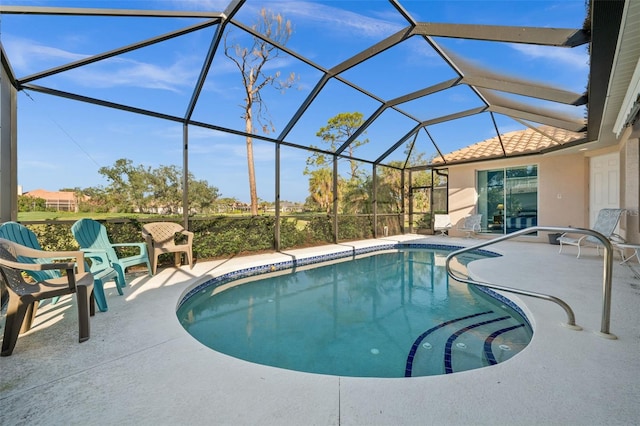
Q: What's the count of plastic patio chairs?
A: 4